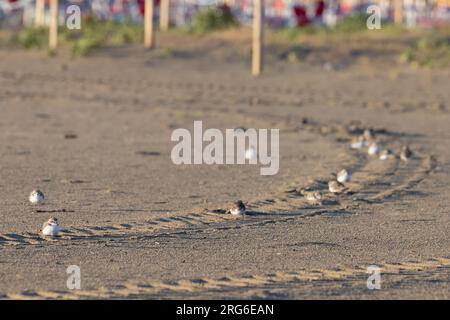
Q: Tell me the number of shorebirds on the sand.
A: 12